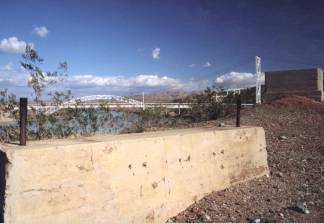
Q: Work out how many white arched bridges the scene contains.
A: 1